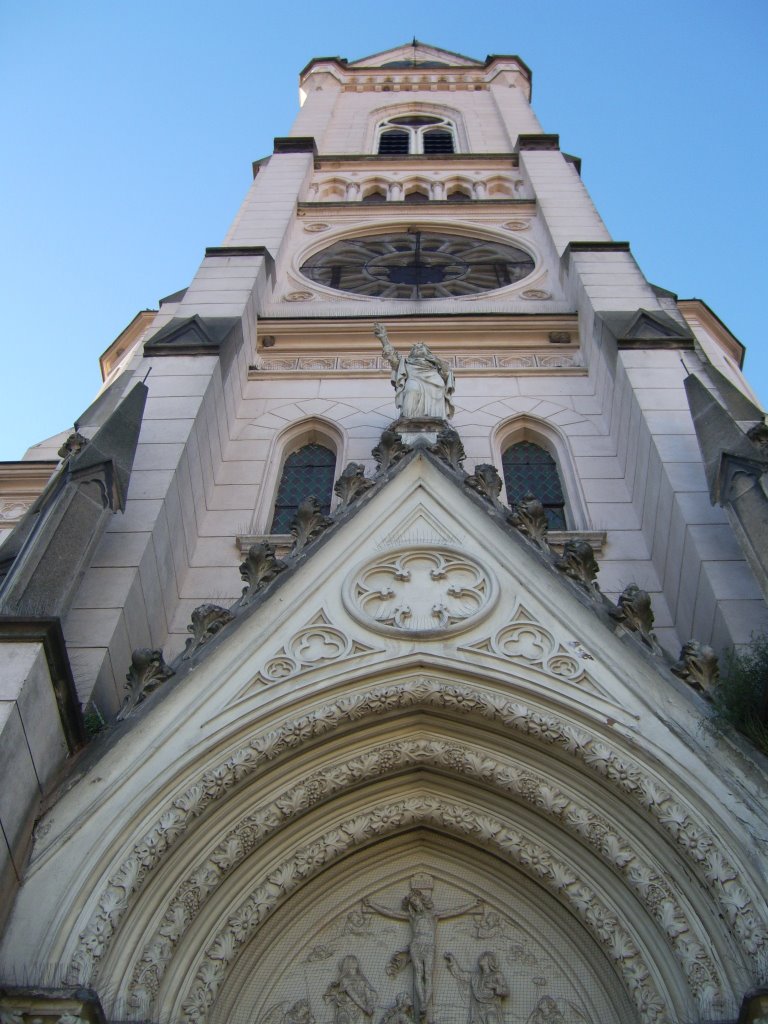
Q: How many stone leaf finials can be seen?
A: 12